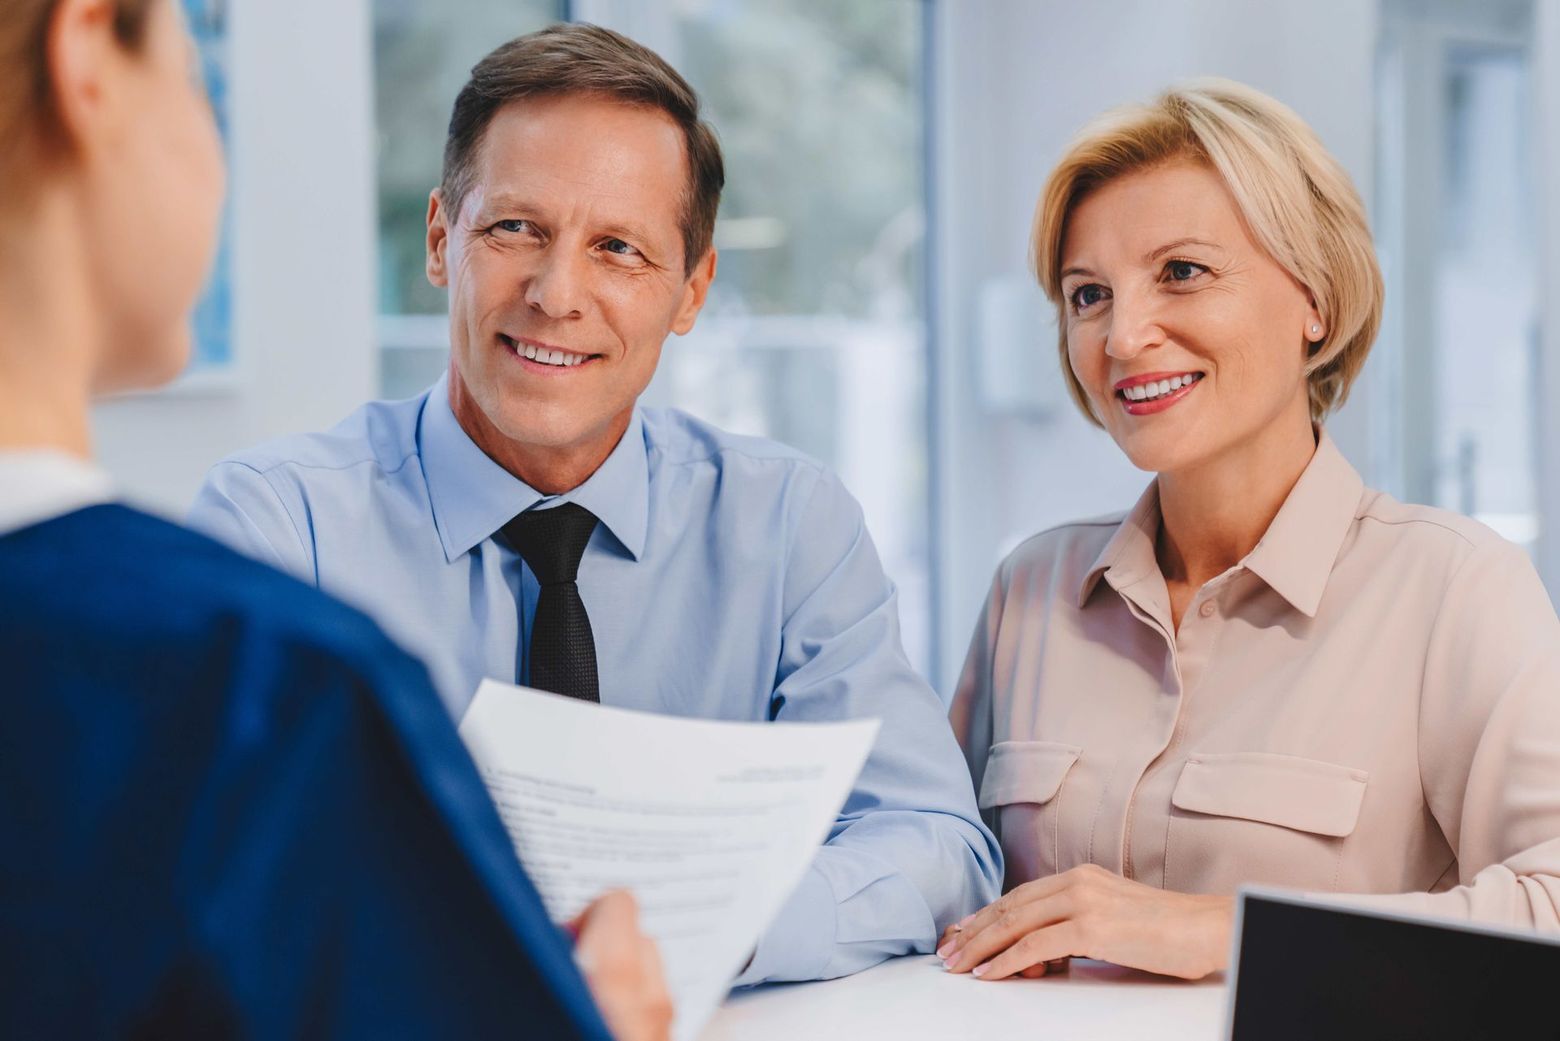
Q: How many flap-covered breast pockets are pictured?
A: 2